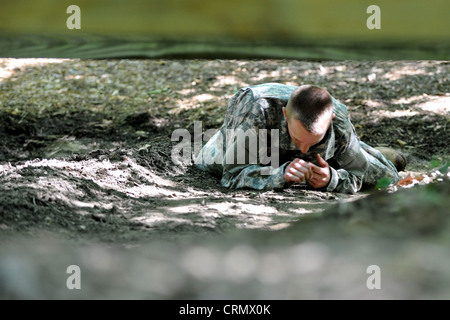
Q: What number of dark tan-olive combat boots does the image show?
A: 1